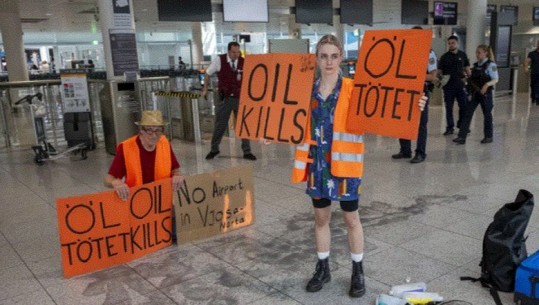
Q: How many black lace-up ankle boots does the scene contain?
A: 2